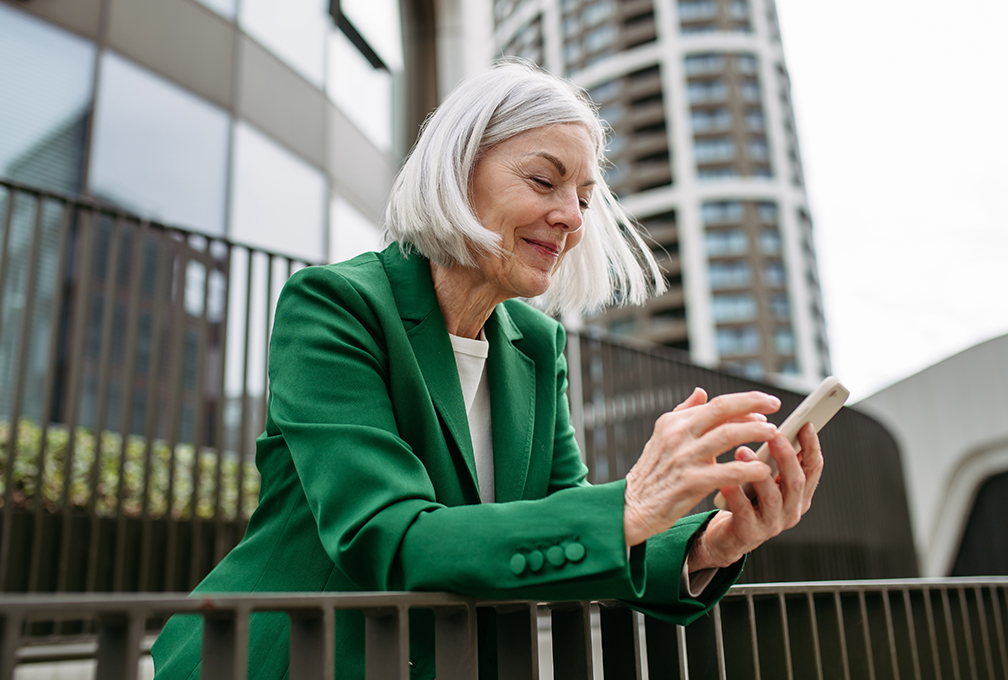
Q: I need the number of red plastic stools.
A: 0